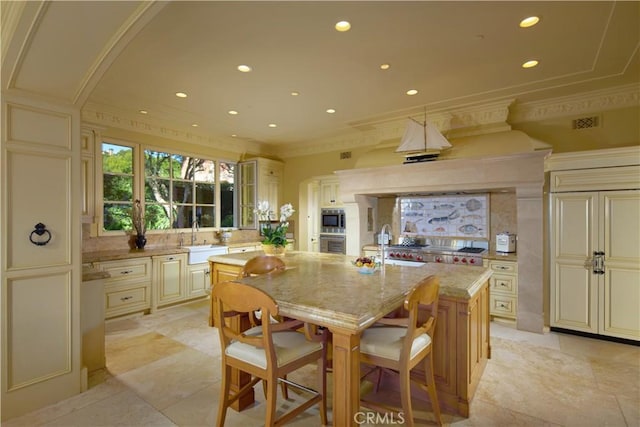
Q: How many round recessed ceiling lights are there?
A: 14